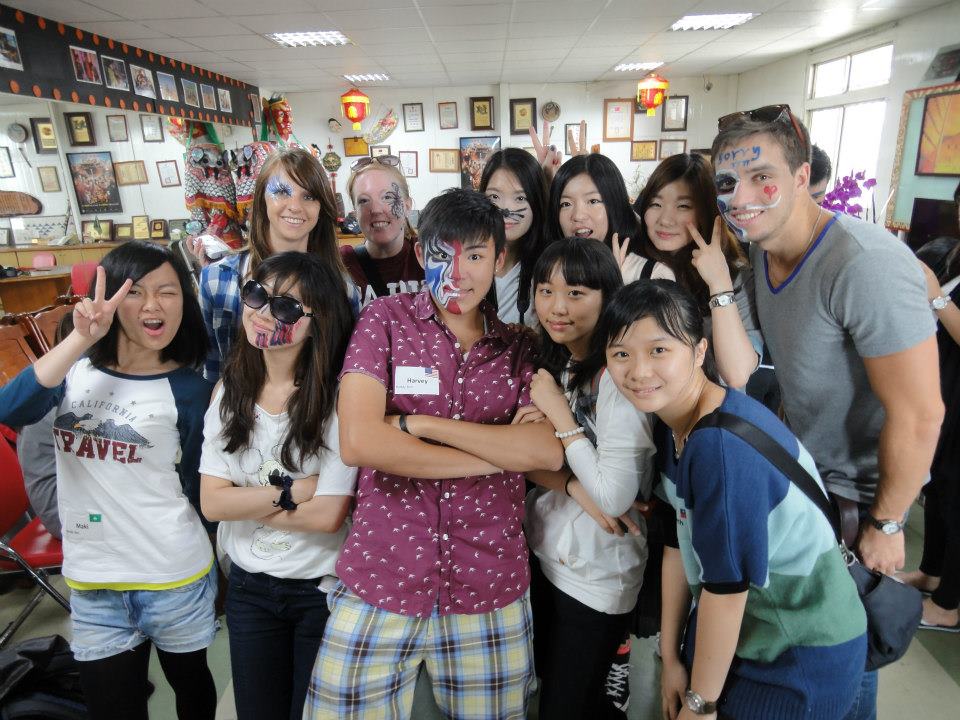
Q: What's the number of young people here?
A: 11